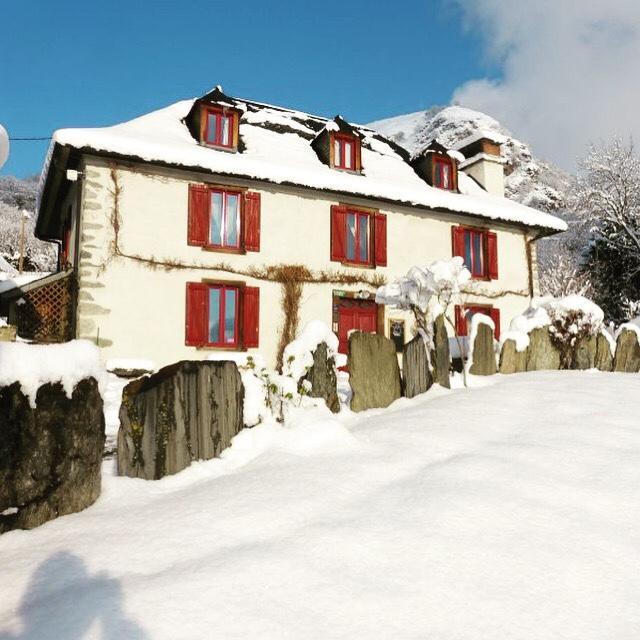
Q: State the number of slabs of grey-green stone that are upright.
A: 12